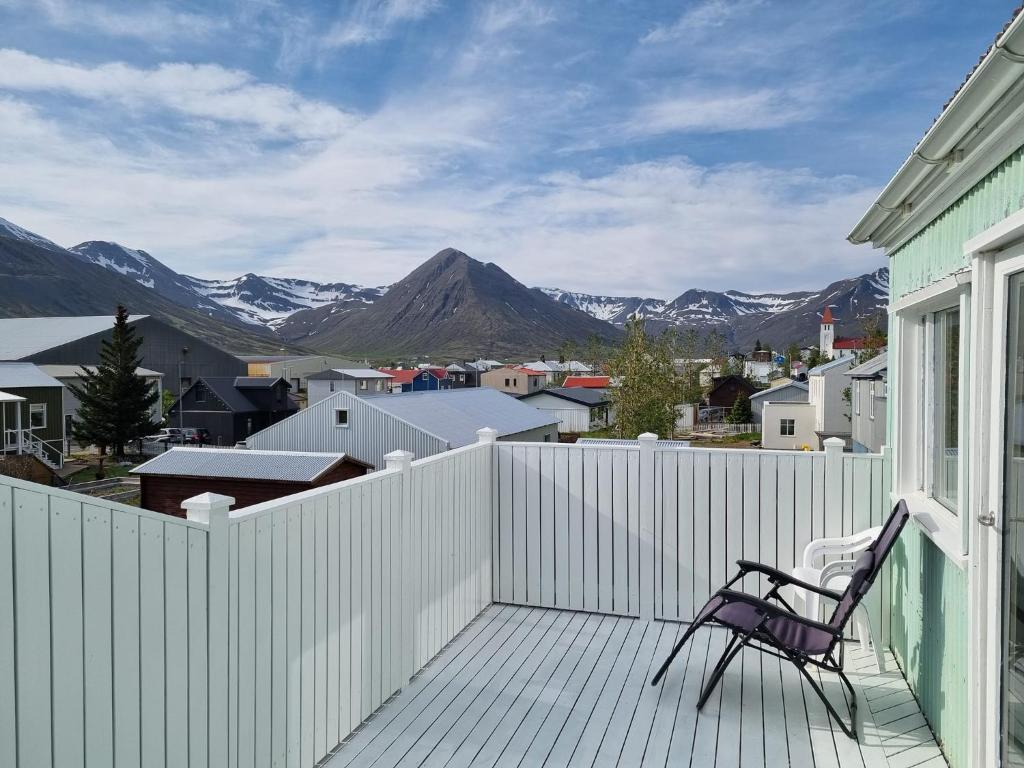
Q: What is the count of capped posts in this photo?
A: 5